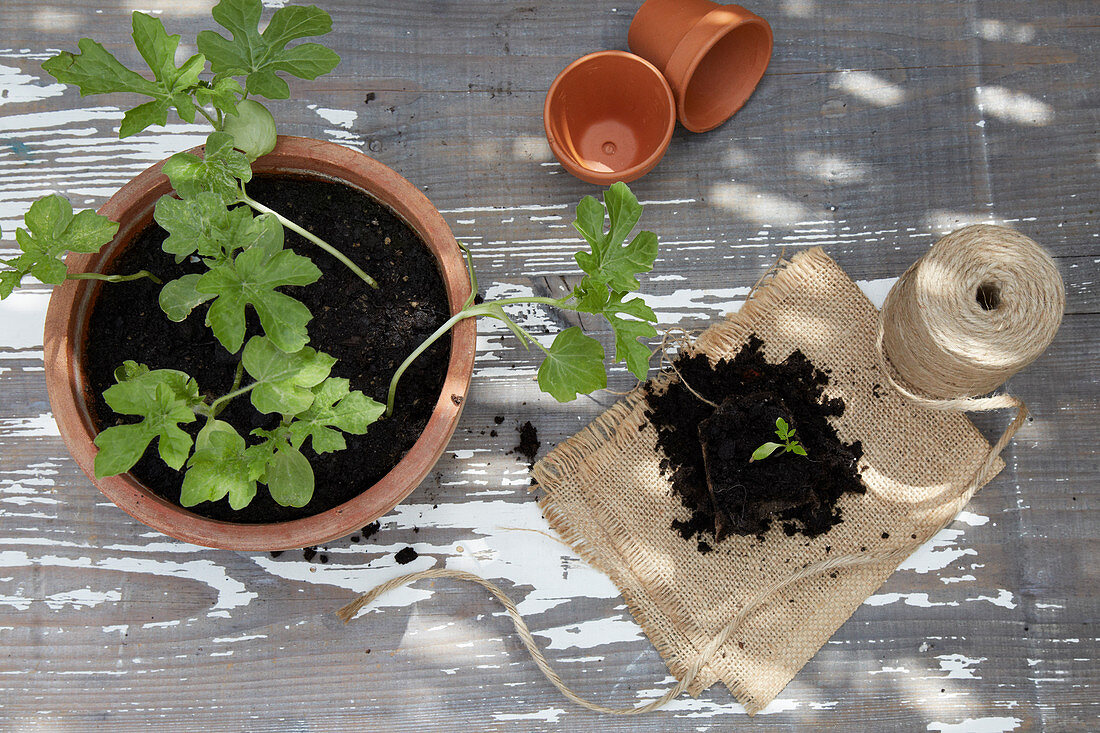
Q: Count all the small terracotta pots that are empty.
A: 2